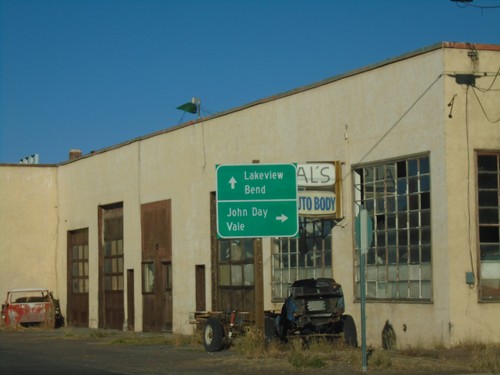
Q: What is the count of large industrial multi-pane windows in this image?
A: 3